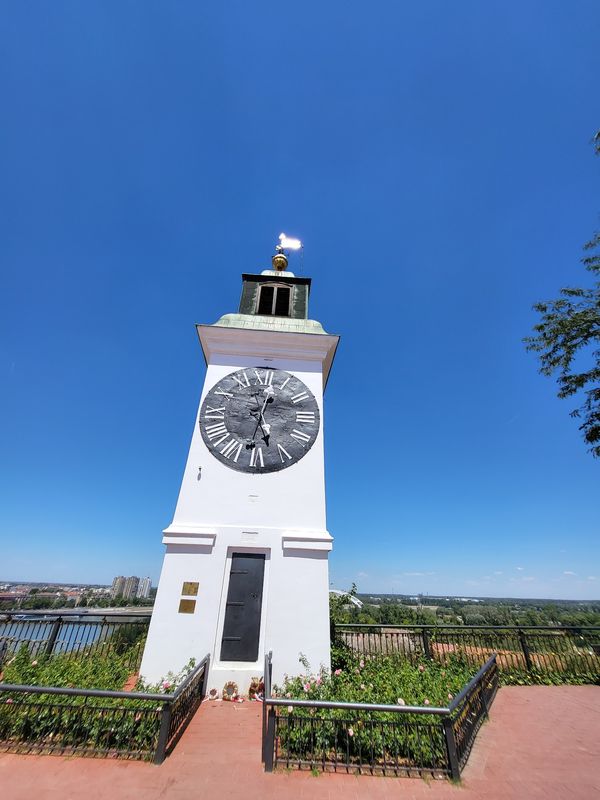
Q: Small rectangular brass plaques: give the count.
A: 2